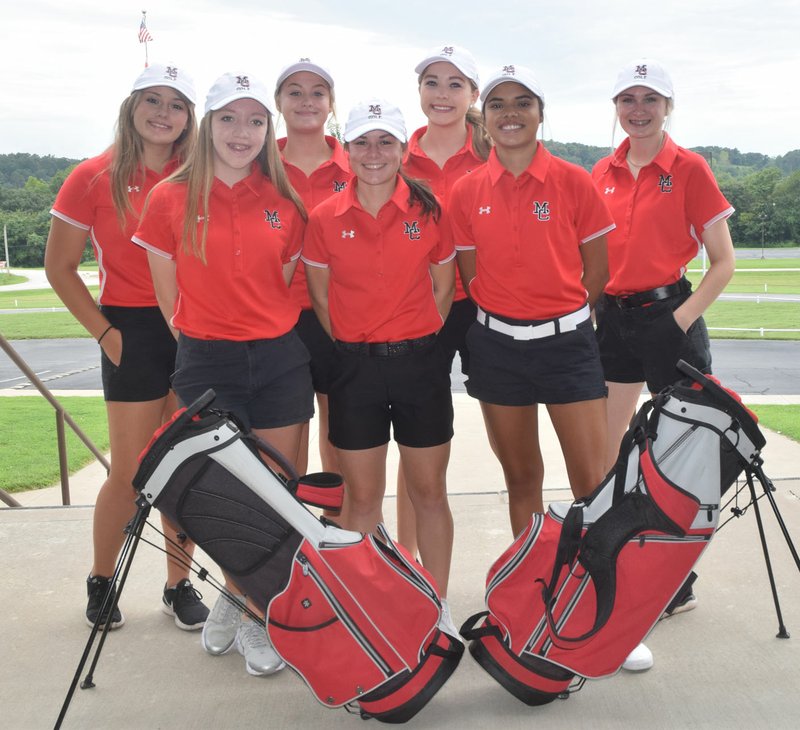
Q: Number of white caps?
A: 7